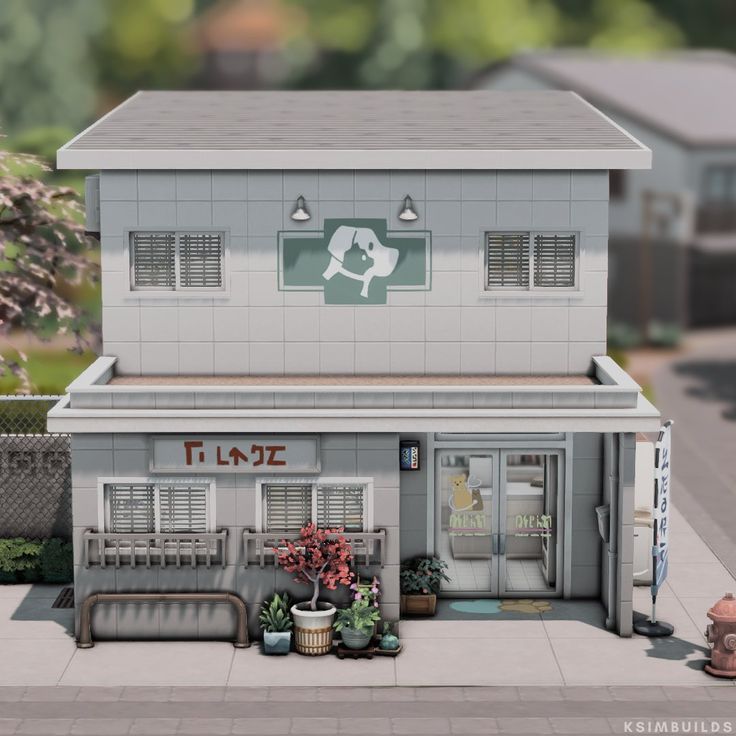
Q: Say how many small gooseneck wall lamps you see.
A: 2